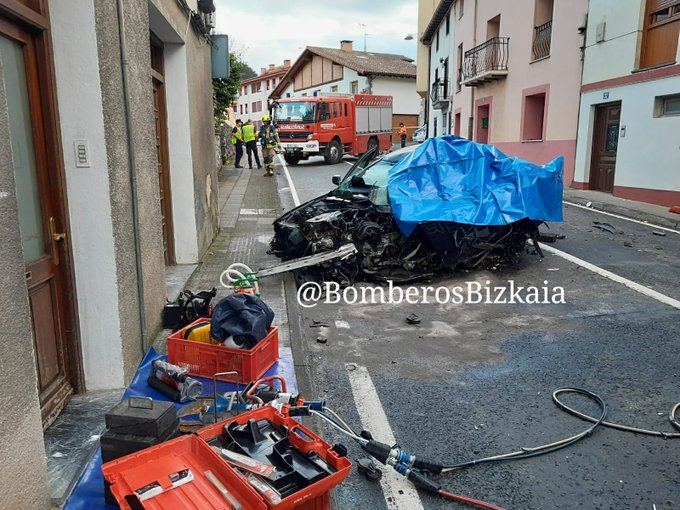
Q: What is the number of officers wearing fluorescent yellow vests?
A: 2